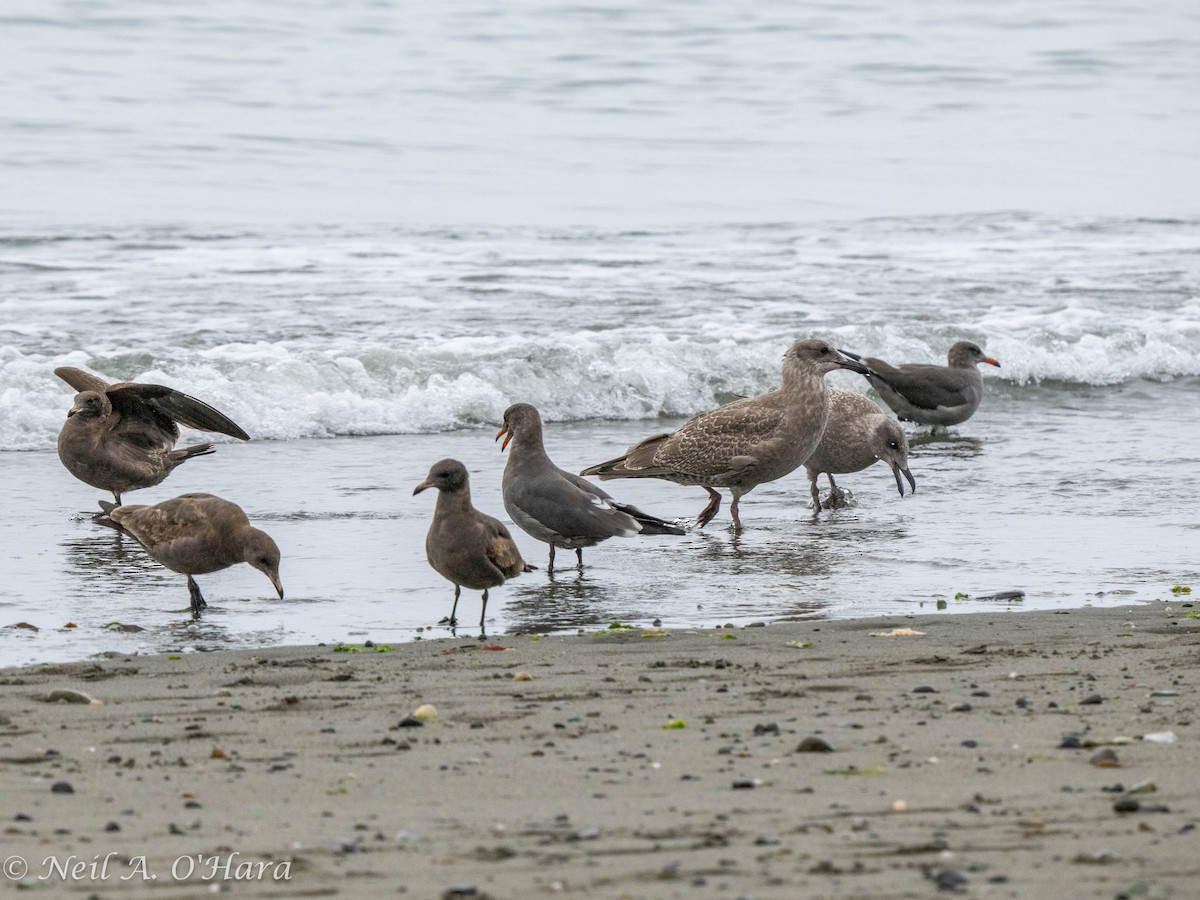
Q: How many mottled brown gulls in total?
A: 2